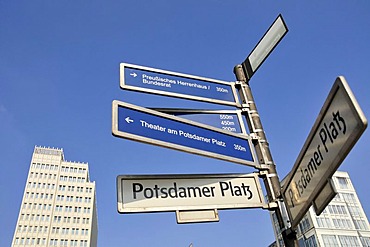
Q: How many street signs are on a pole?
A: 6